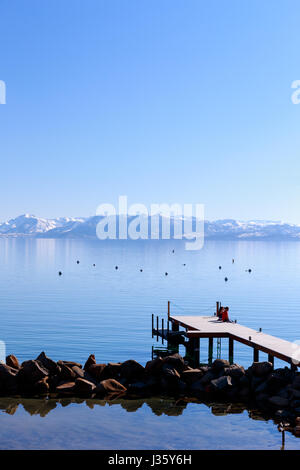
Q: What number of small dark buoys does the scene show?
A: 12